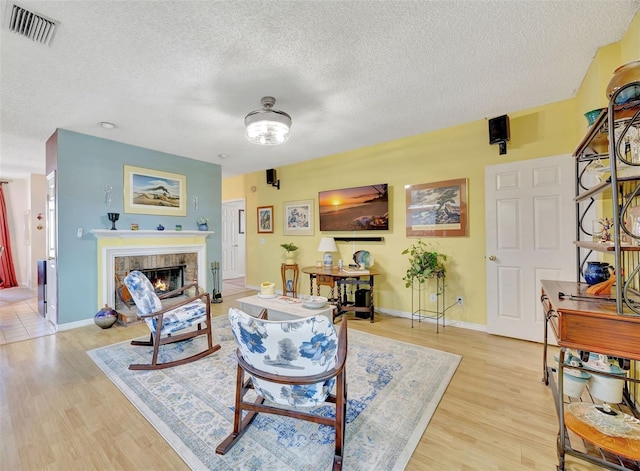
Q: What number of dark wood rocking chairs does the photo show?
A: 2